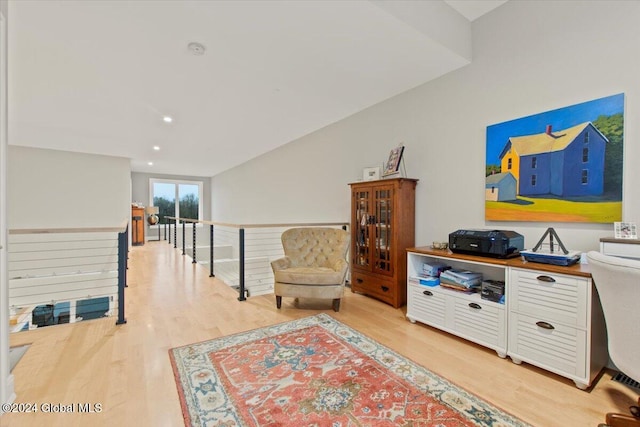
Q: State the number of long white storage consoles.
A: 1